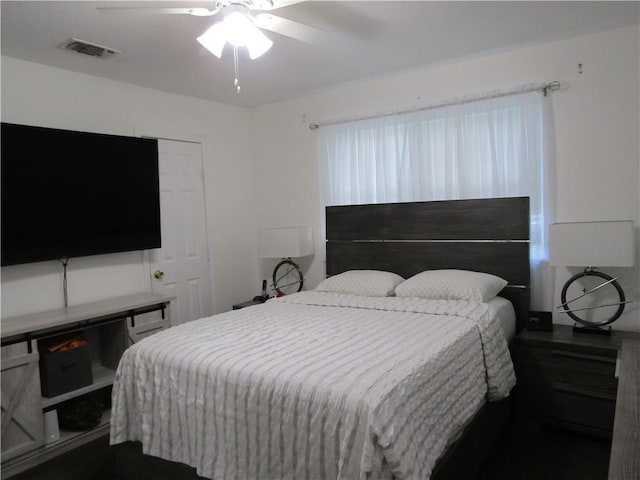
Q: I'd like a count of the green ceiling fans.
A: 0